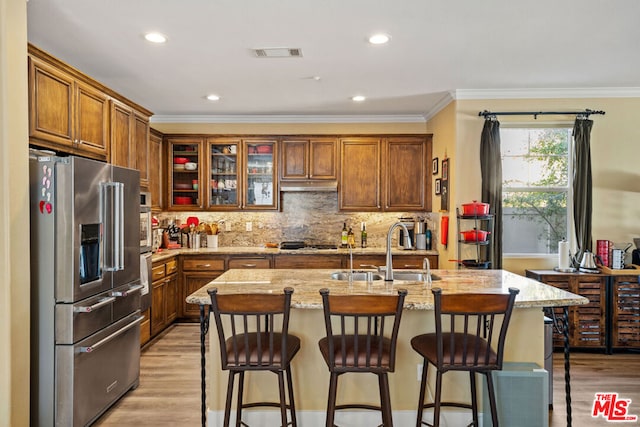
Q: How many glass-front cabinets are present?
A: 3